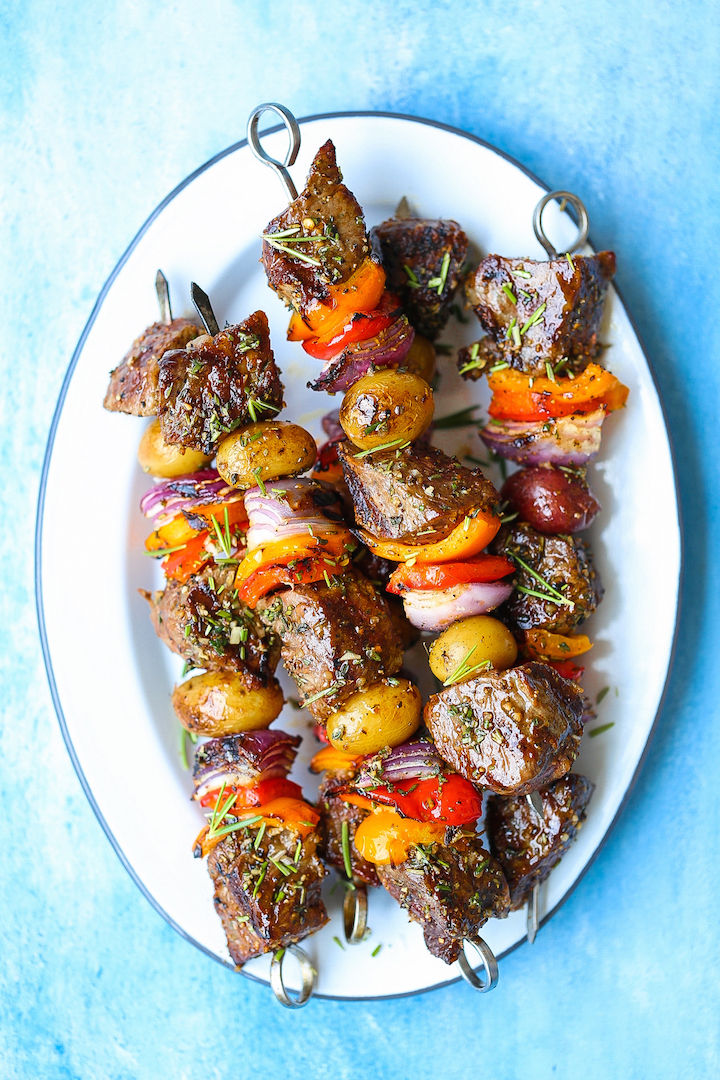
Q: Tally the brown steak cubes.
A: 14